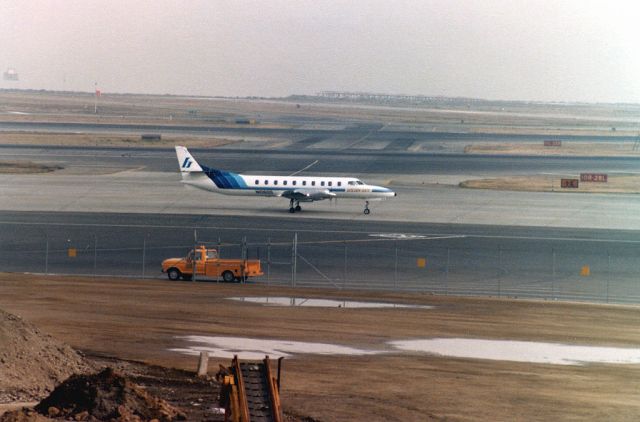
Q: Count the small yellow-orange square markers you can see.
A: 3